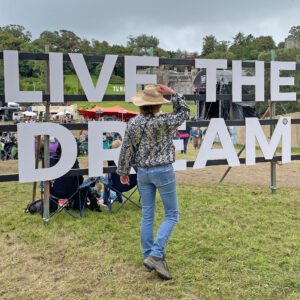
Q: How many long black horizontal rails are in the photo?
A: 4